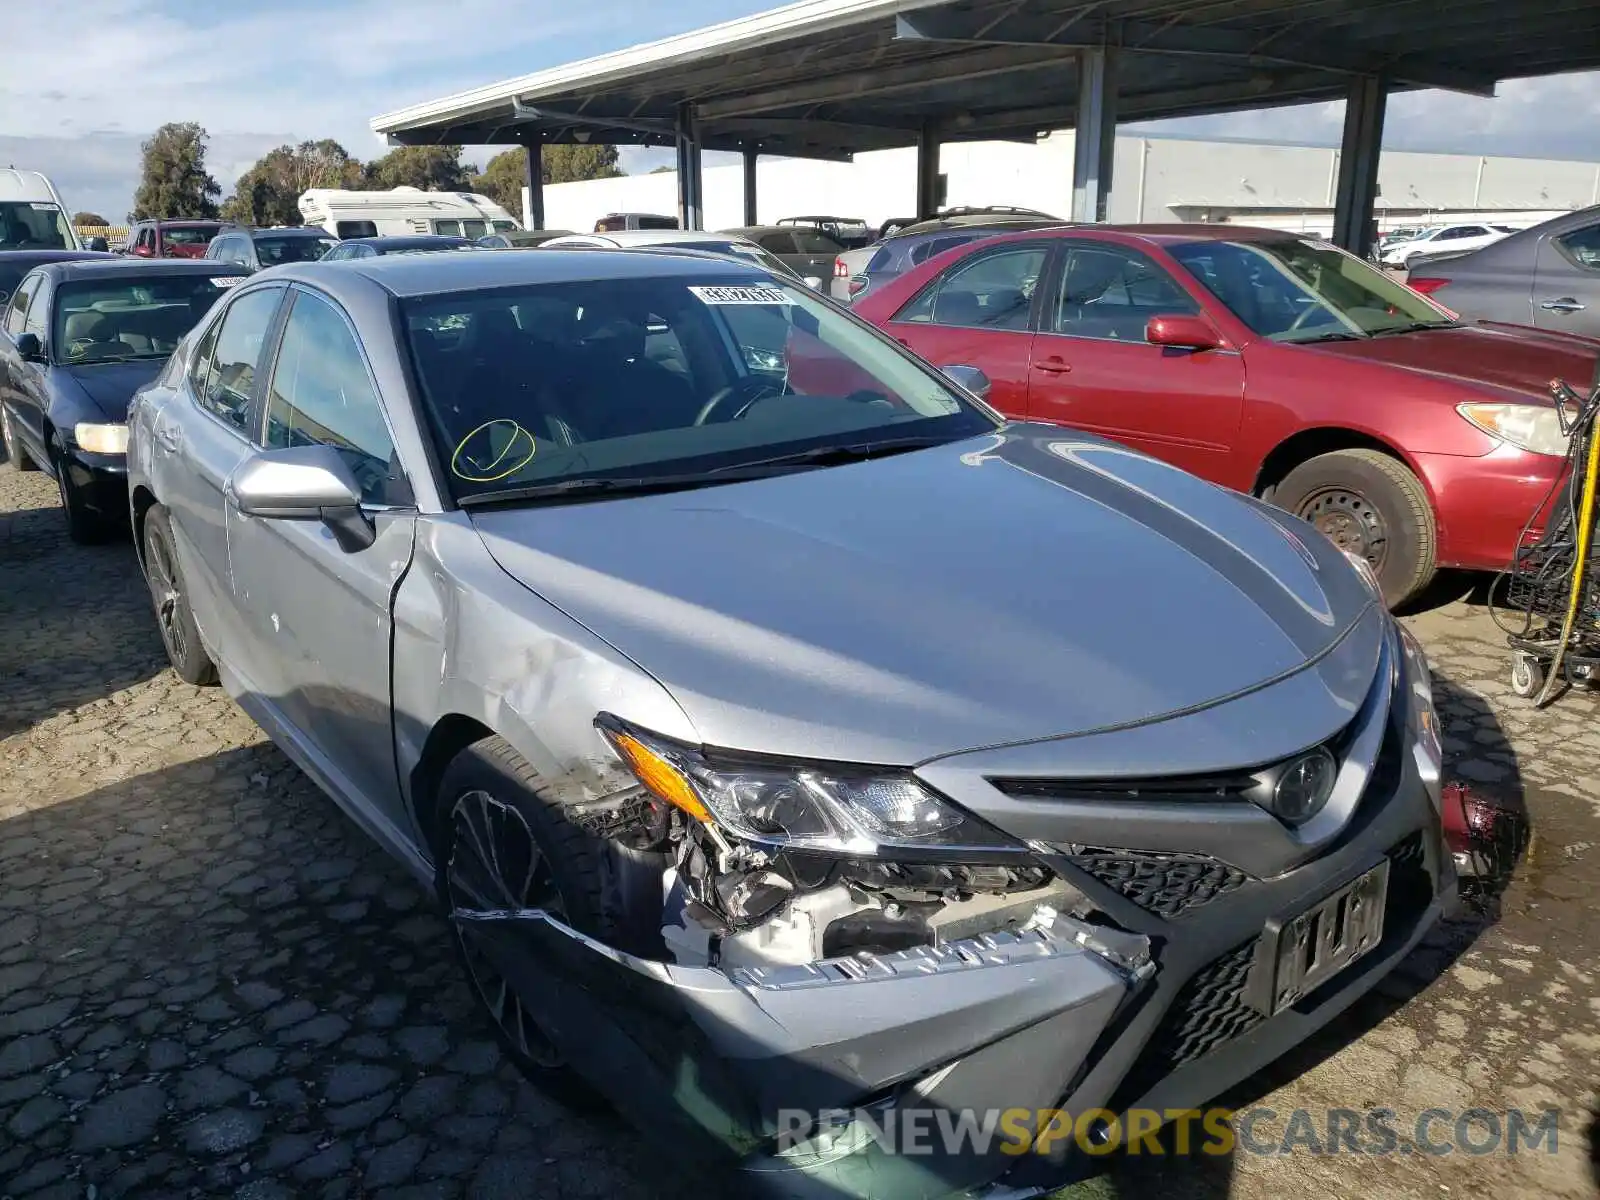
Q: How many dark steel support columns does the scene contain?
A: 6